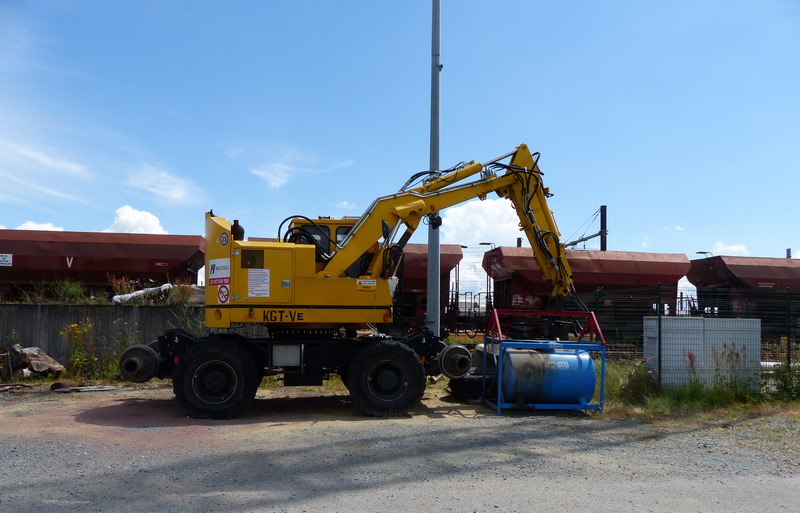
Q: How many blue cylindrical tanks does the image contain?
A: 1